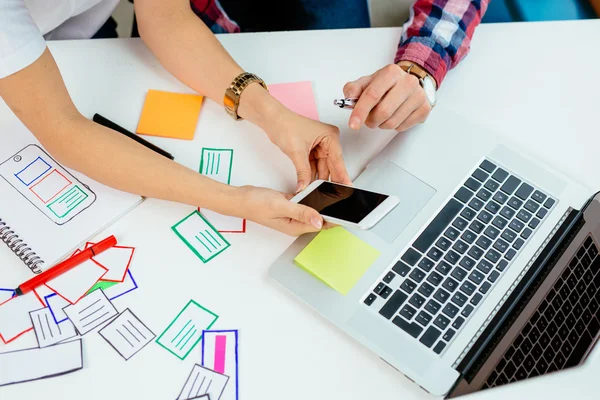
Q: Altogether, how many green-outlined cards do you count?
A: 3